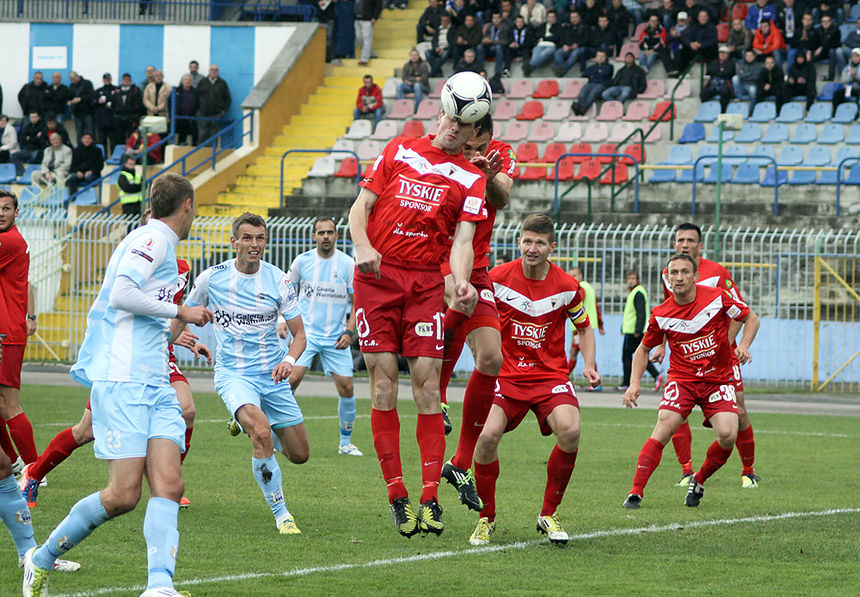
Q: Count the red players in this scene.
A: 7